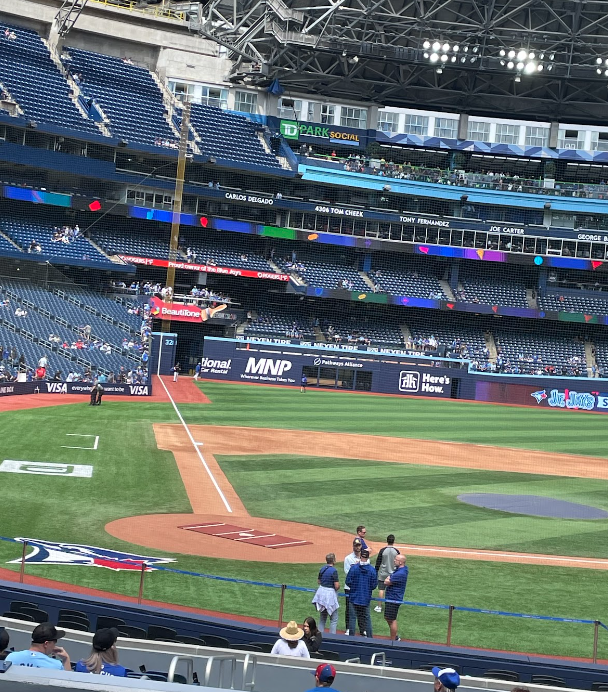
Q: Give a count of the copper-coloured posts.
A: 5